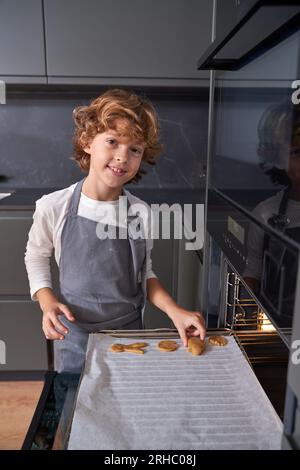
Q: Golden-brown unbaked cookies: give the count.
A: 4